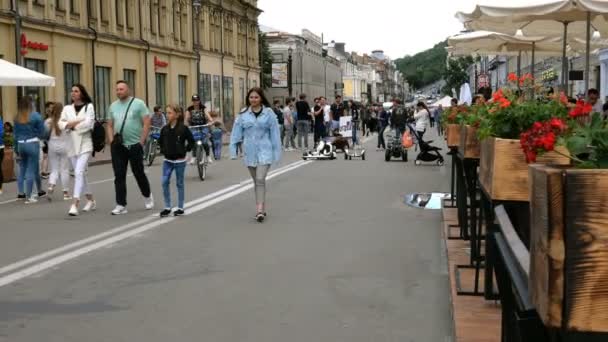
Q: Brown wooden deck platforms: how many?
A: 1